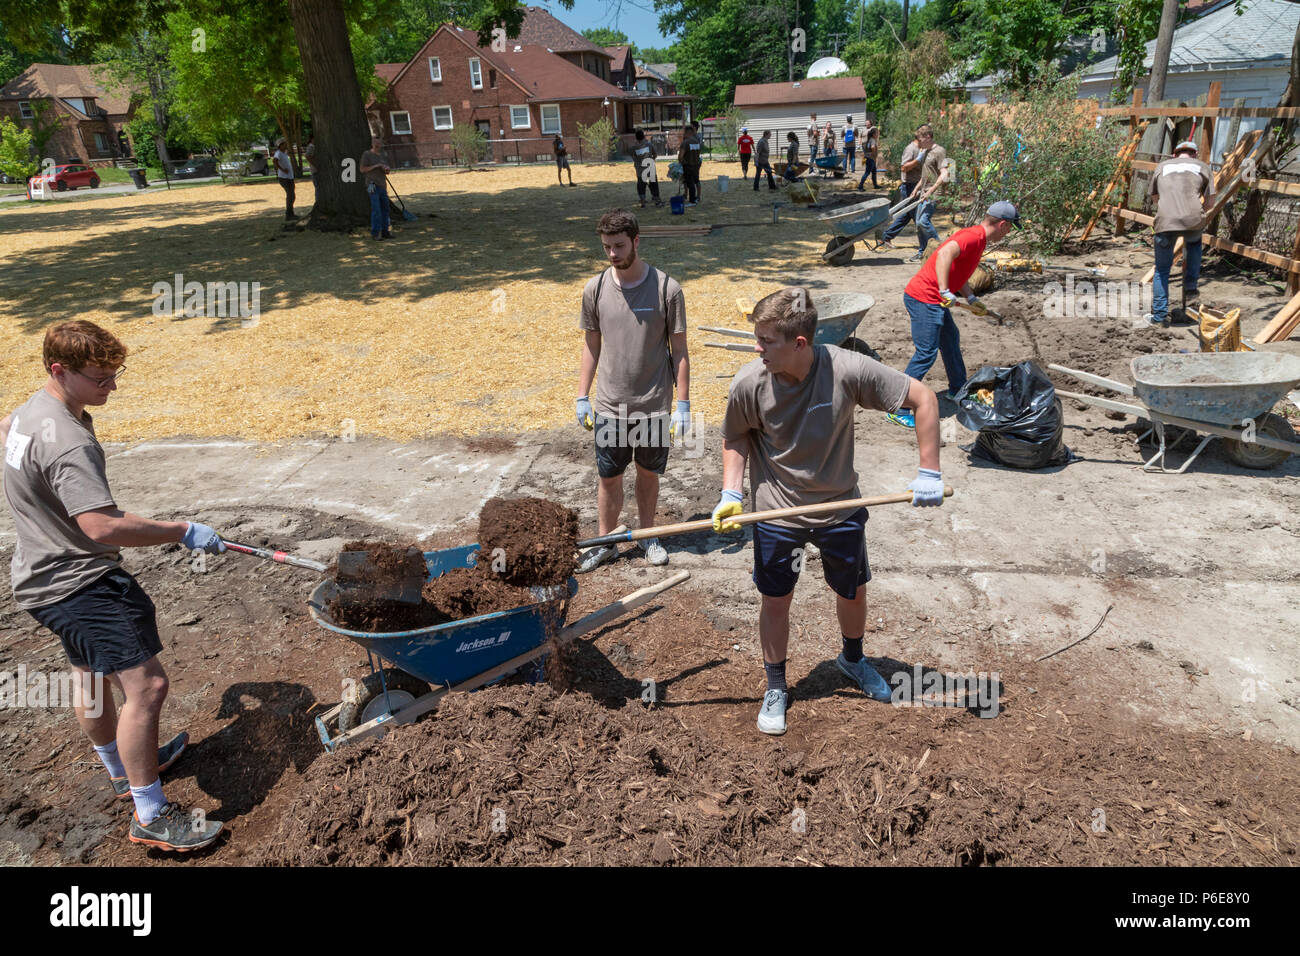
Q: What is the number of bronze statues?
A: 0